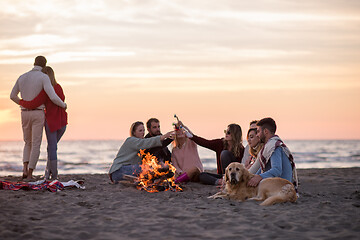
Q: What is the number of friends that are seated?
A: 7